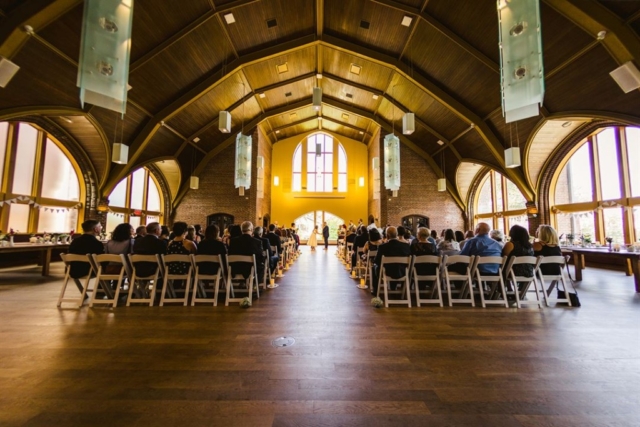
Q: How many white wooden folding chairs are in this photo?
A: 12